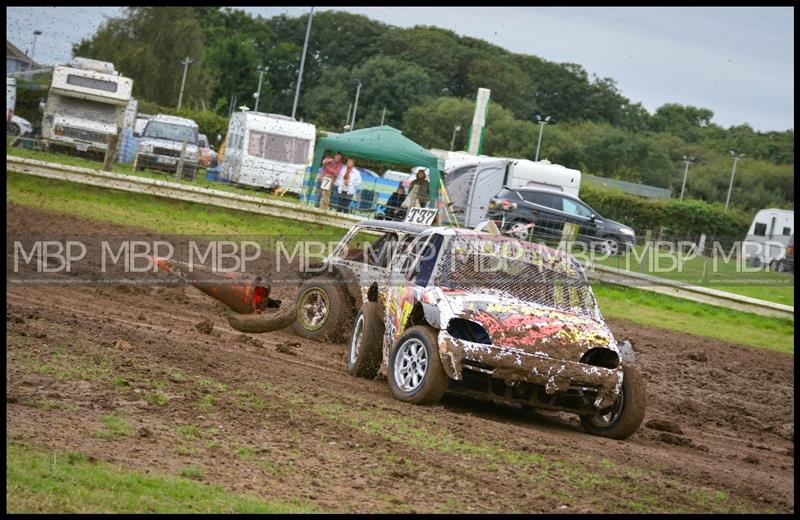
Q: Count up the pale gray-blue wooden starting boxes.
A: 0